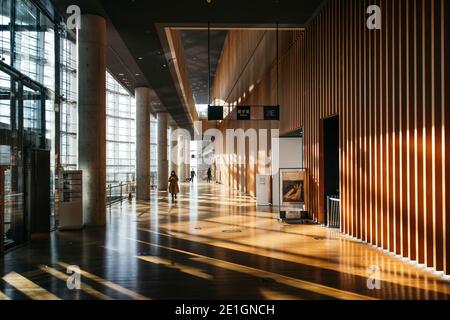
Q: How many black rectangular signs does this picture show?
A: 3